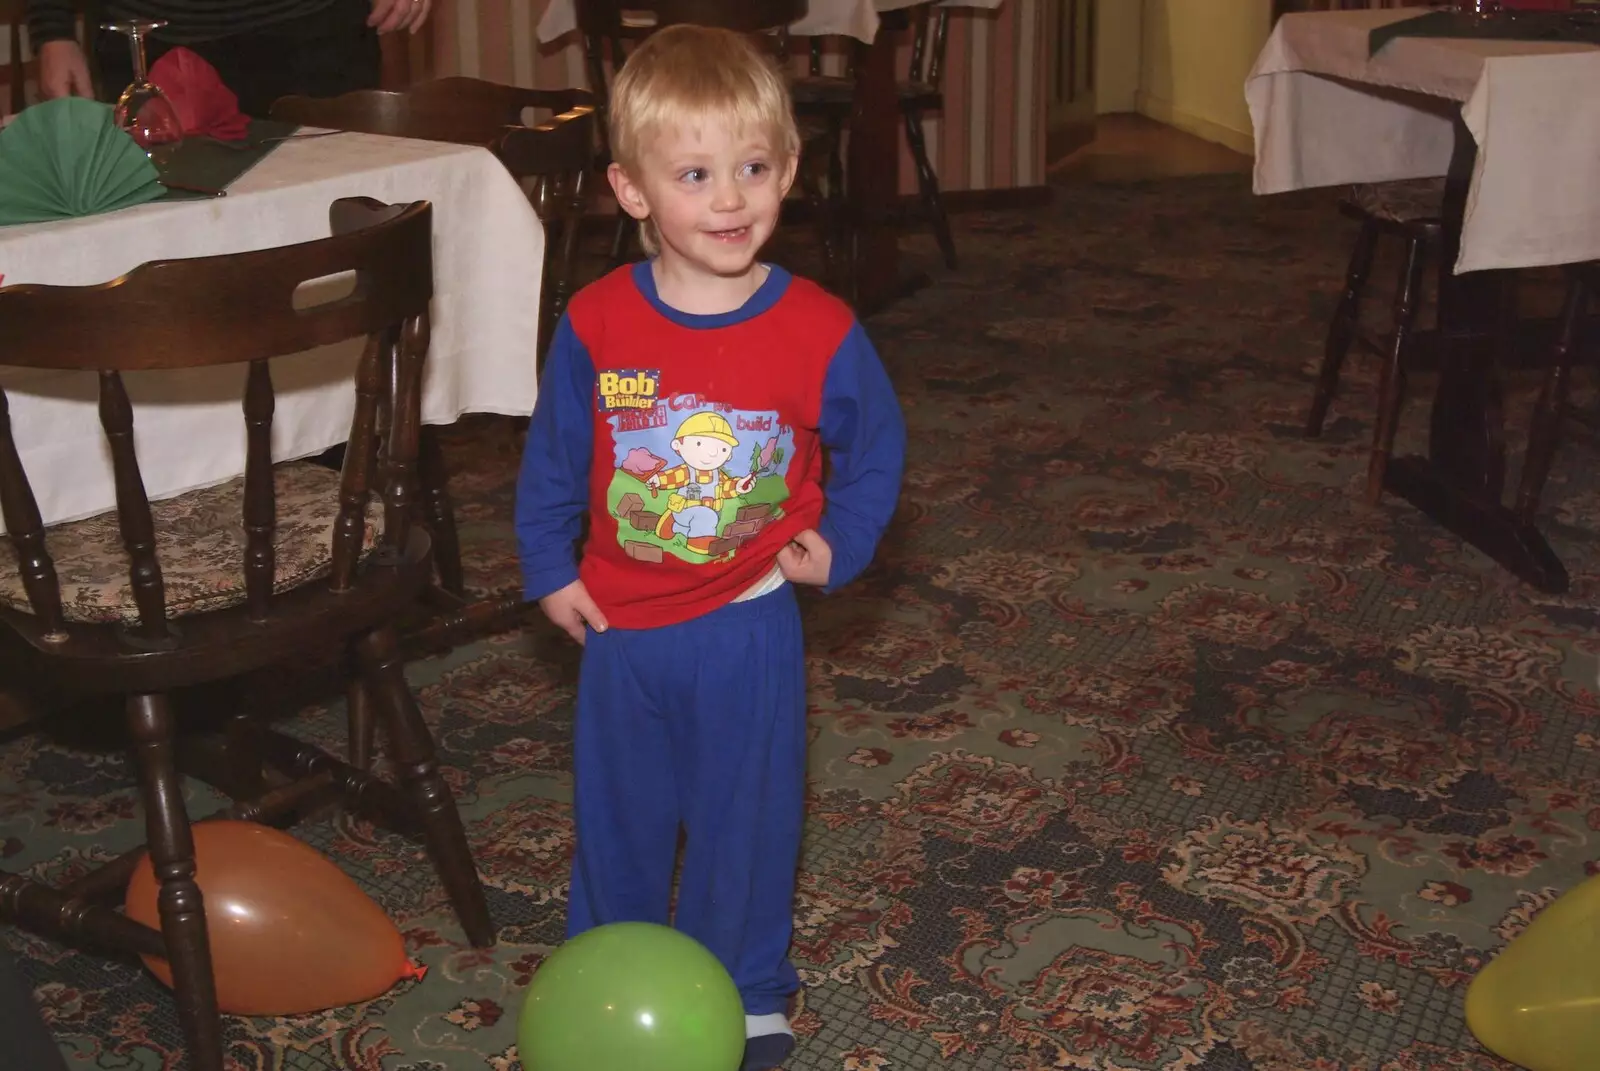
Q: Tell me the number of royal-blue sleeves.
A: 2